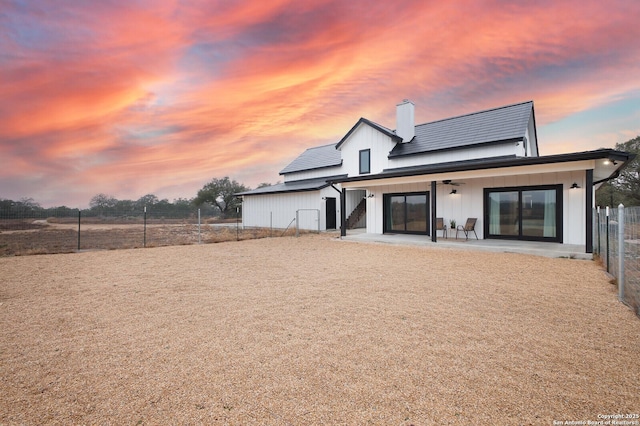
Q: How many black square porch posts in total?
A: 3